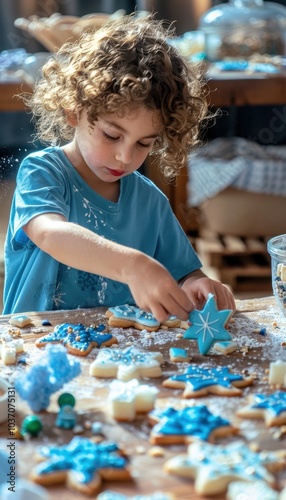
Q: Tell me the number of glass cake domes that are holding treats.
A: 1